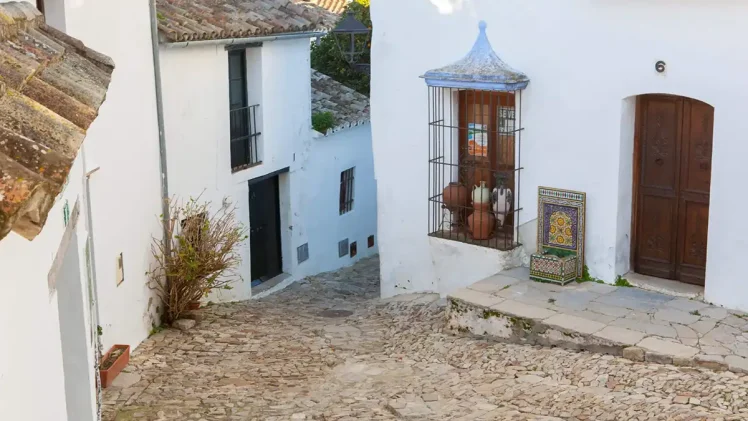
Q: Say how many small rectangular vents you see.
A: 4